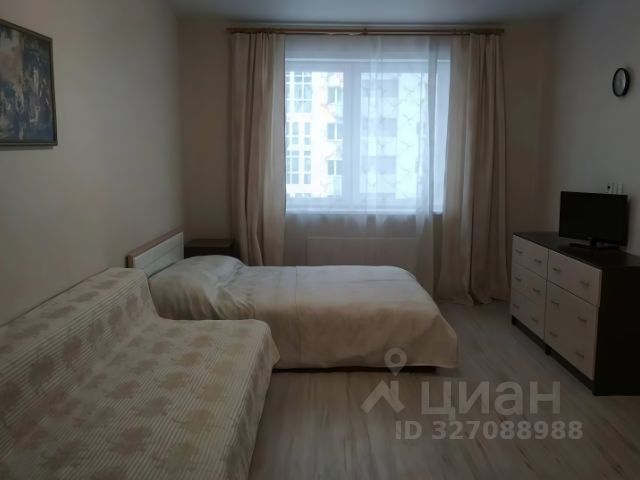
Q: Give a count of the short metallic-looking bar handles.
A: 12